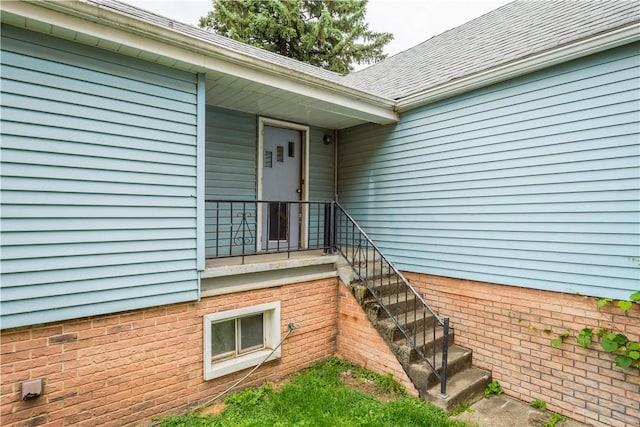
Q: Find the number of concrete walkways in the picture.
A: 1